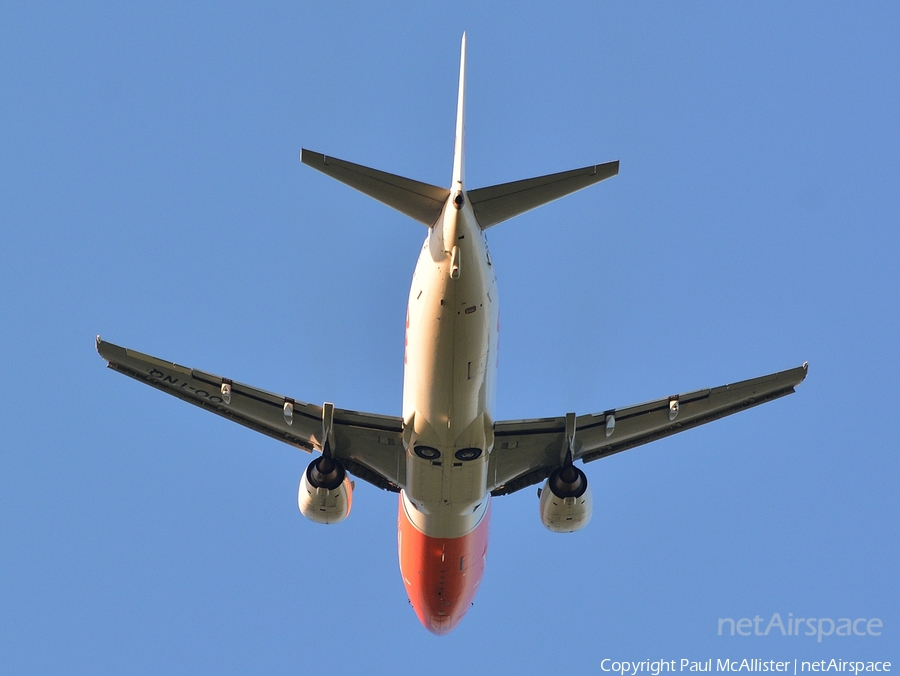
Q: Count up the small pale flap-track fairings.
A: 4